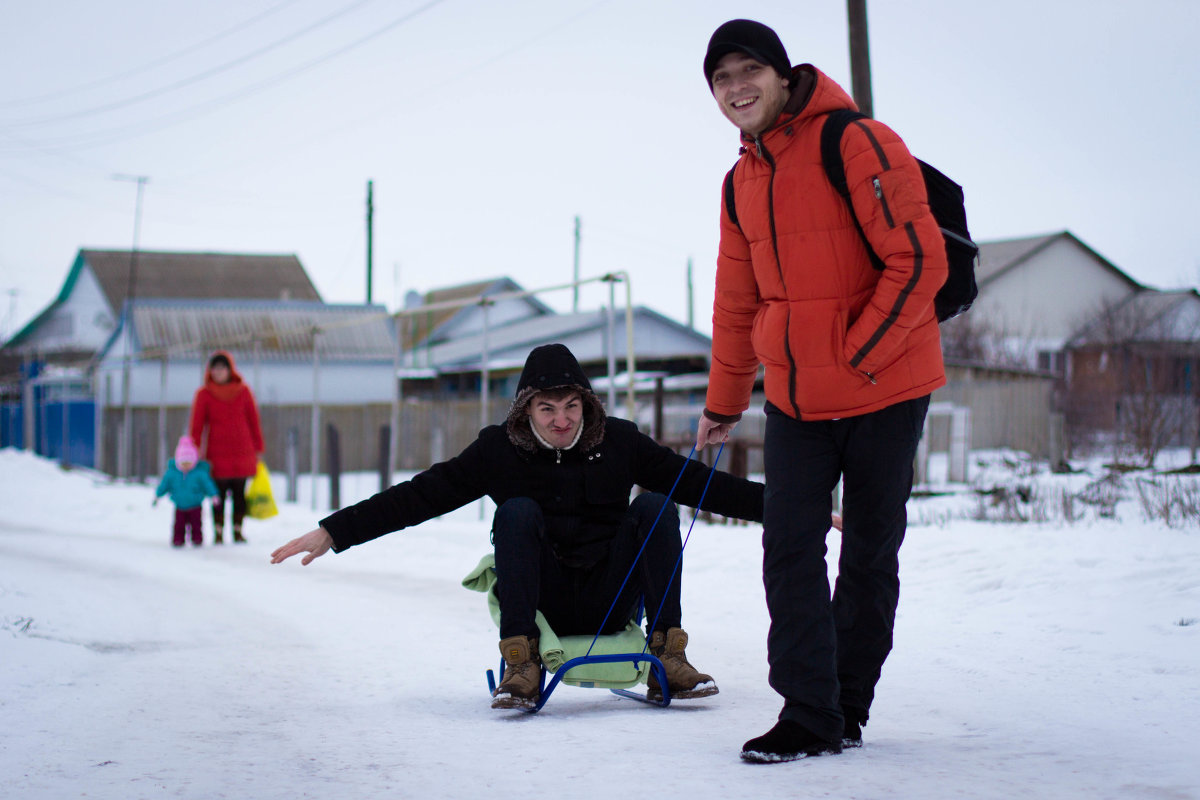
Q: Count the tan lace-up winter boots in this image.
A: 2